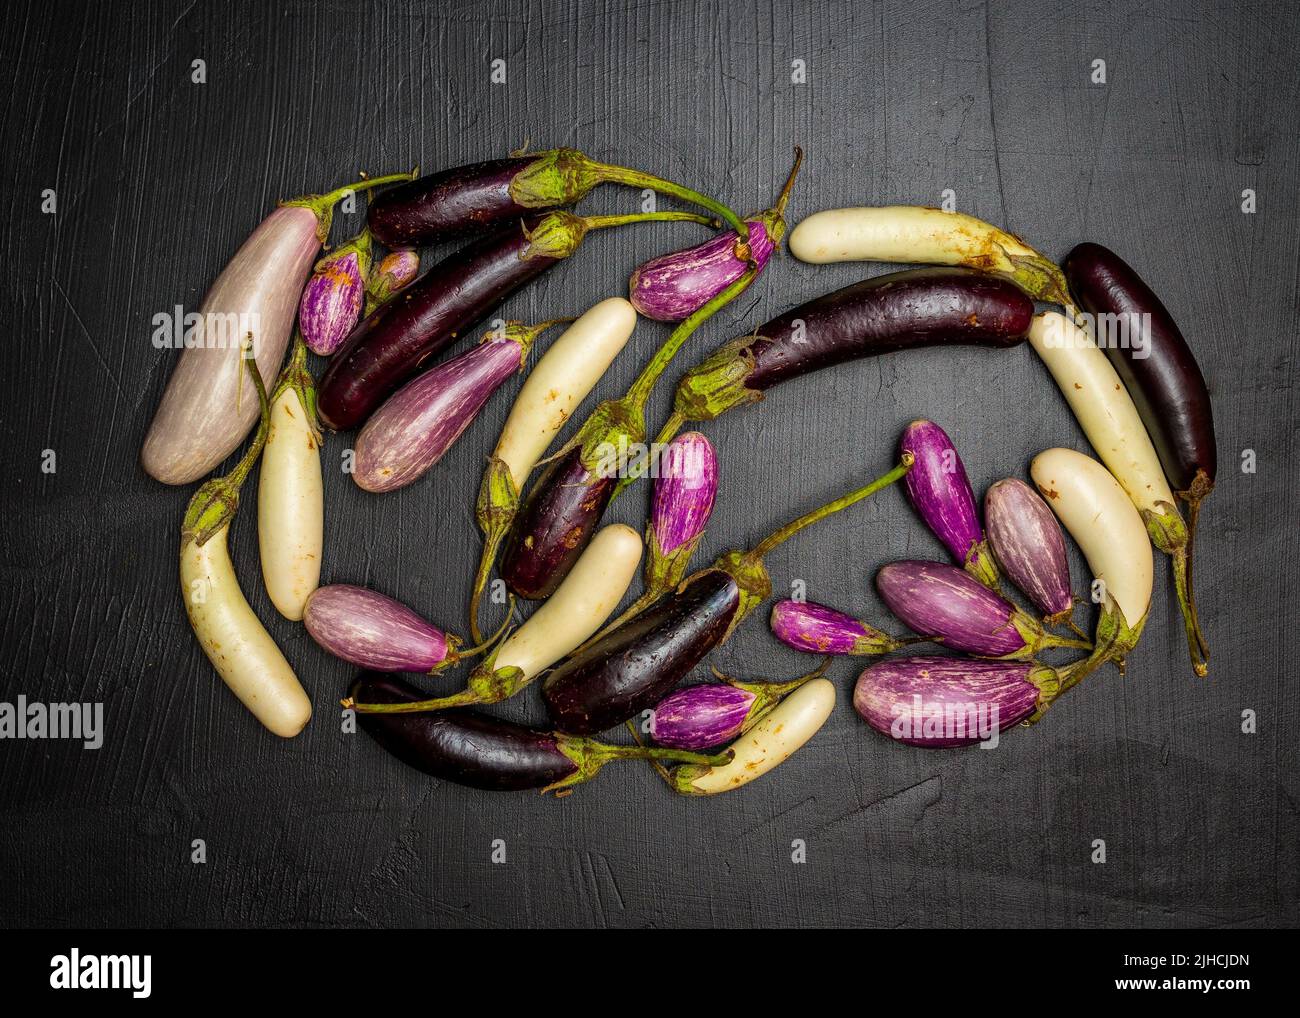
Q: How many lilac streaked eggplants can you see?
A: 13